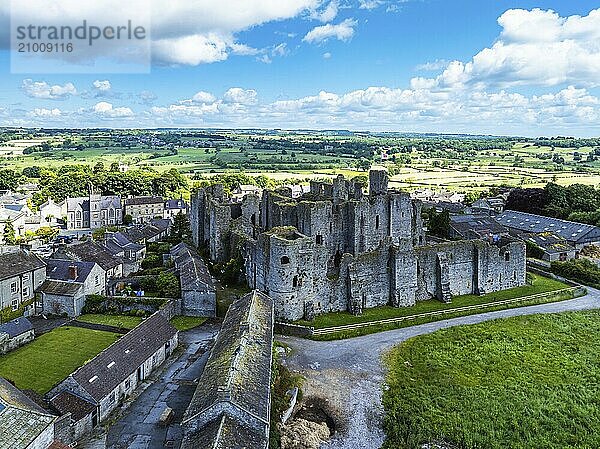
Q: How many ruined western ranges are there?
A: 1